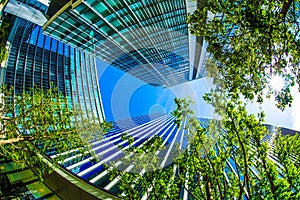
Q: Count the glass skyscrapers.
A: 3